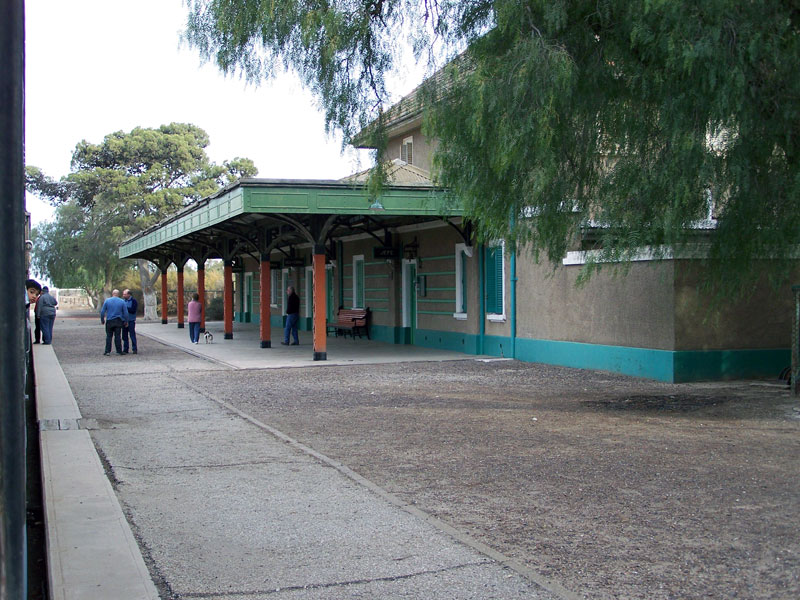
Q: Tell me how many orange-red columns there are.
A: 6